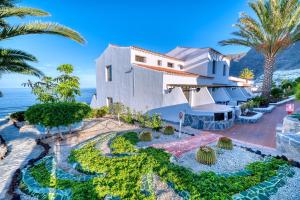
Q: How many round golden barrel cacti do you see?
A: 4